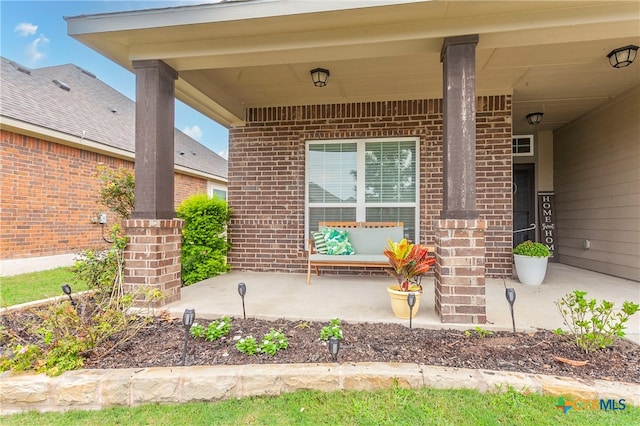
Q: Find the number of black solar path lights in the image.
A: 6